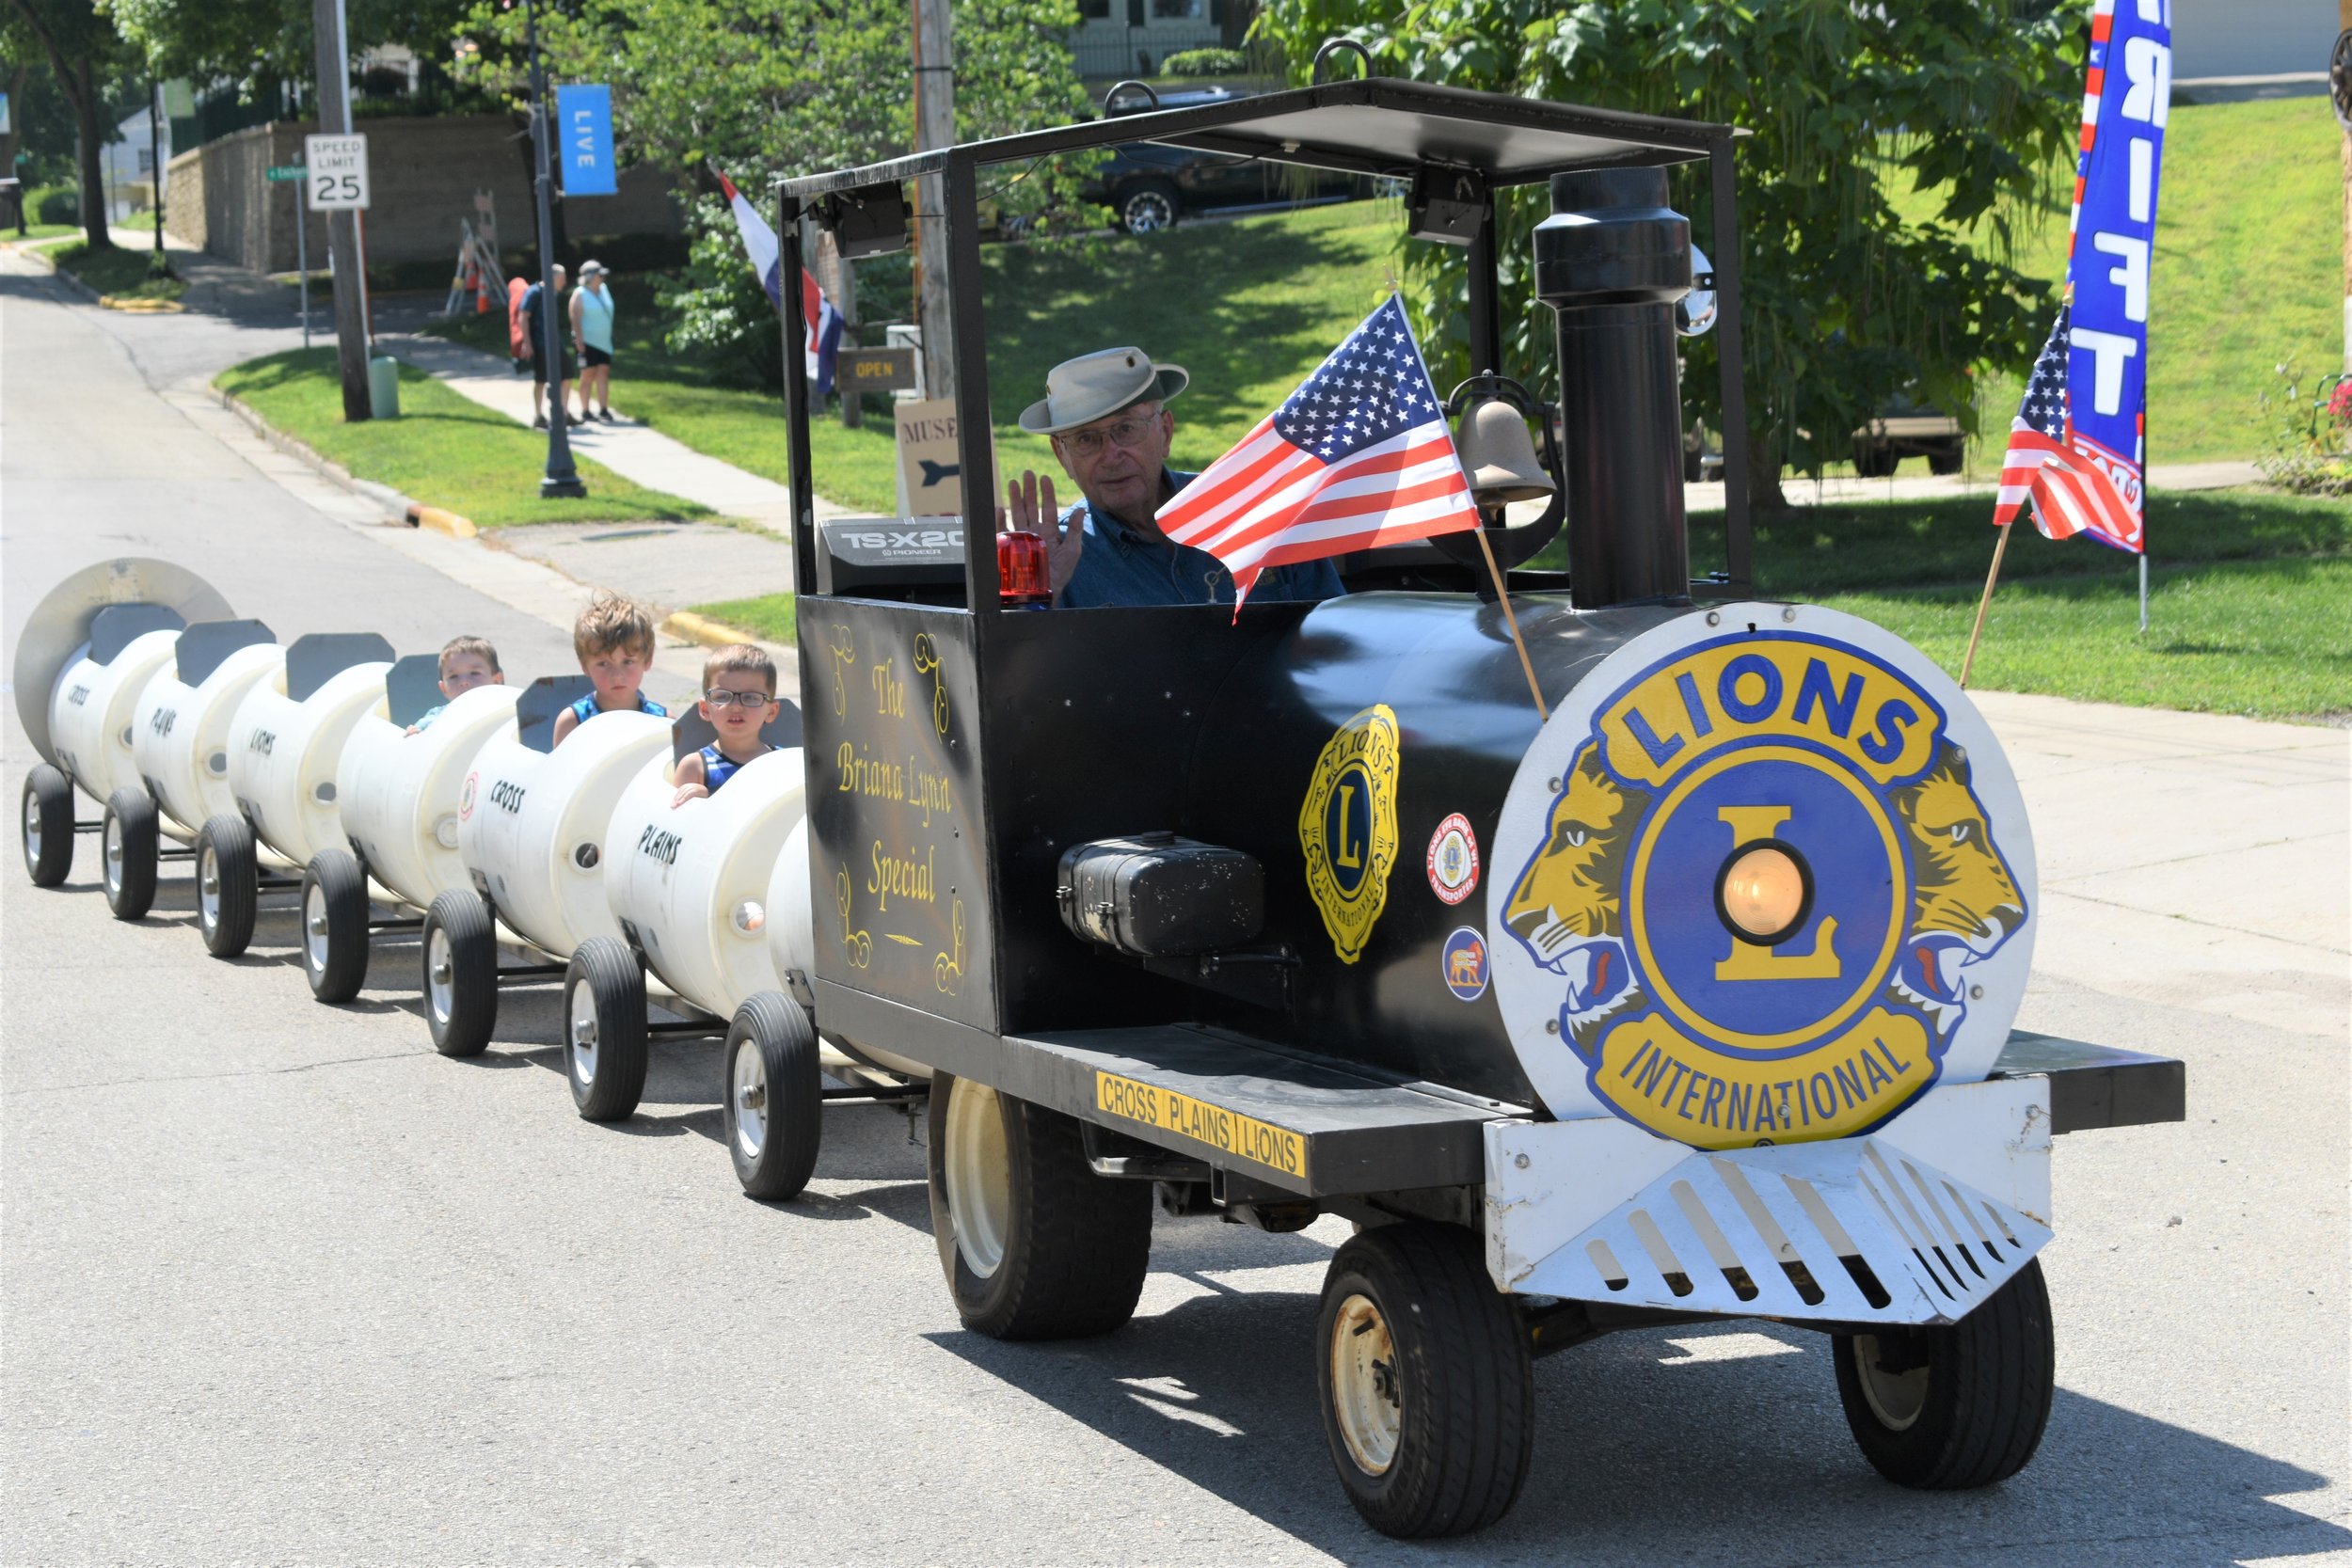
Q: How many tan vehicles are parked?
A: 1